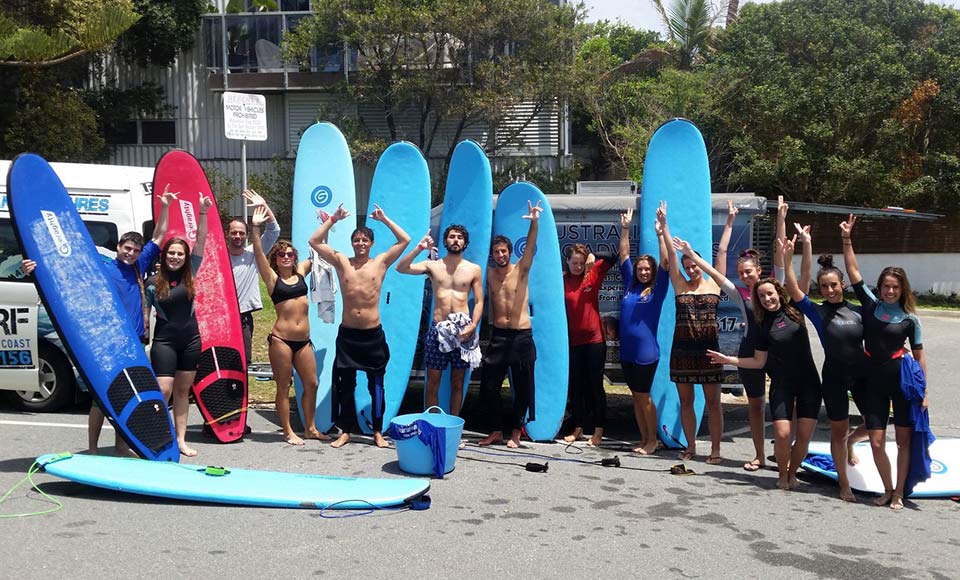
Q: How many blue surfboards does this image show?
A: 7